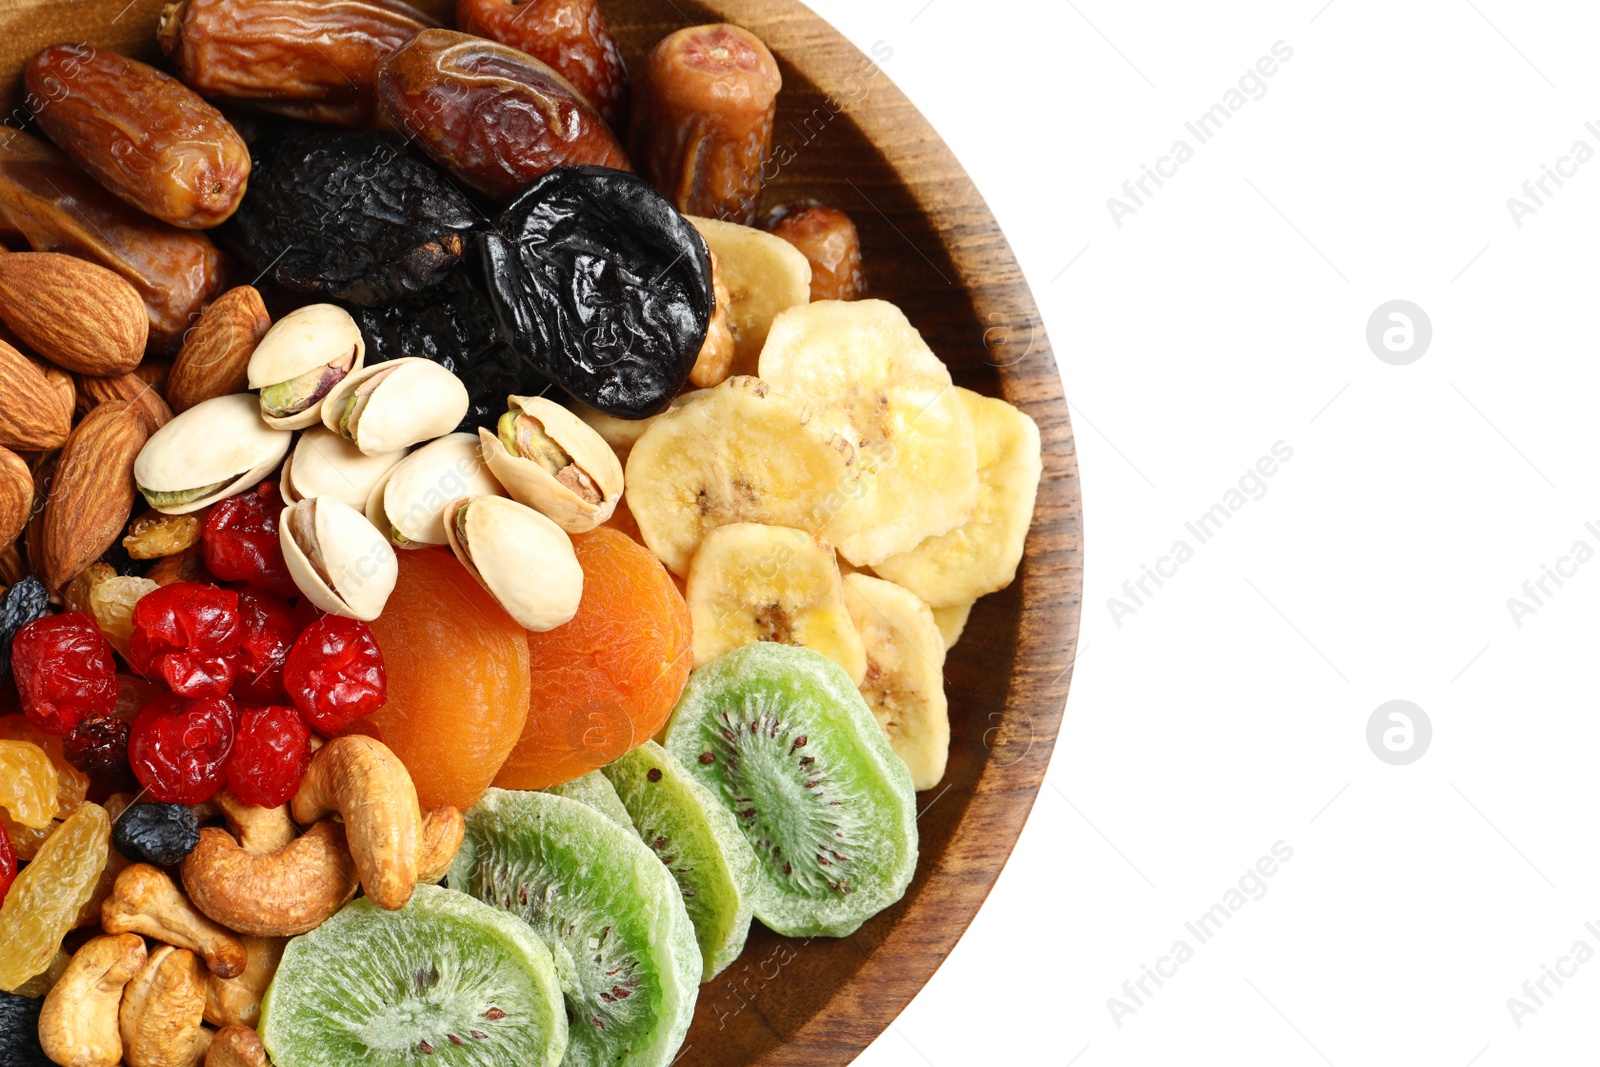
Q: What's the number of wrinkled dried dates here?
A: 7